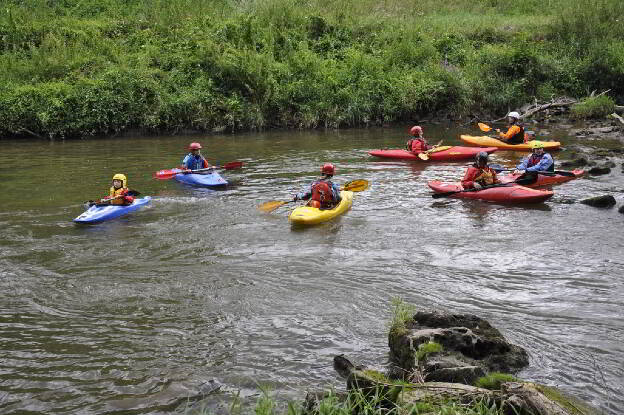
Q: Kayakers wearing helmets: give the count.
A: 7